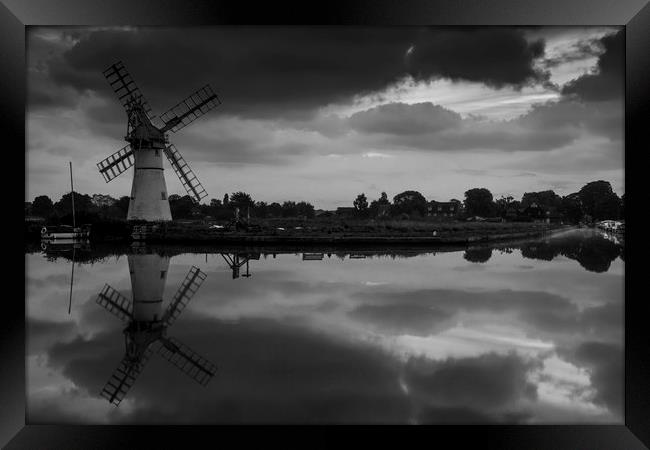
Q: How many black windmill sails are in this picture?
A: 4